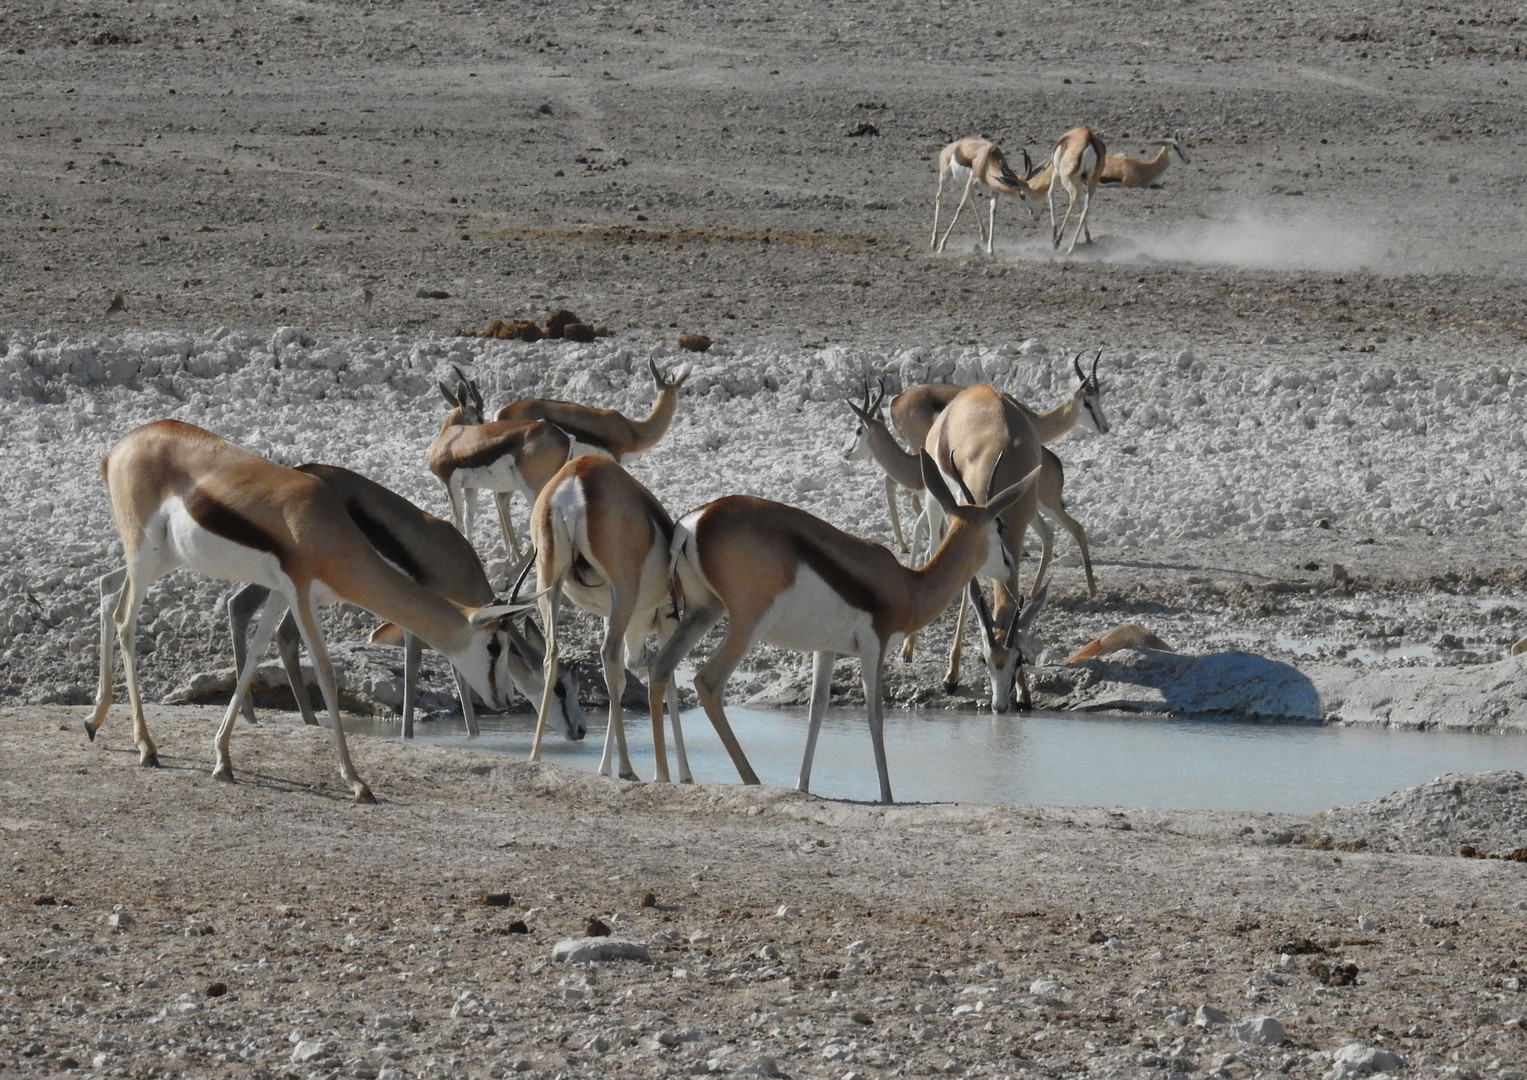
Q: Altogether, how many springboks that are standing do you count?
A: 11